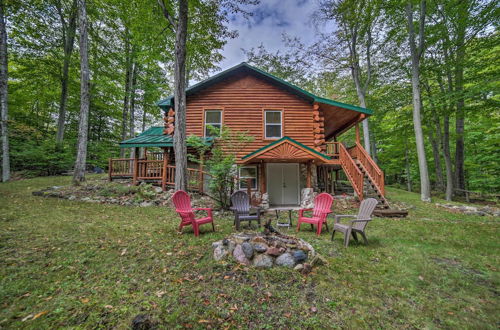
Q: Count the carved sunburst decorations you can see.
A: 1